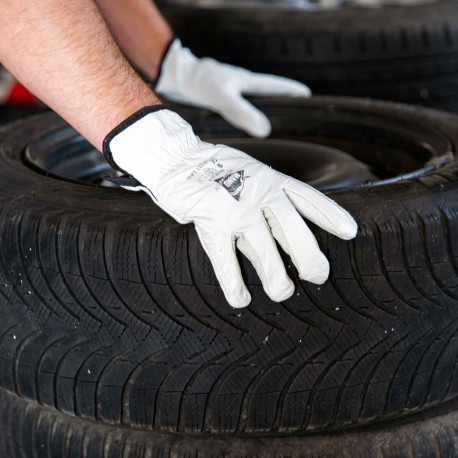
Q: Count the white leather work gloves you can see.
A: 2